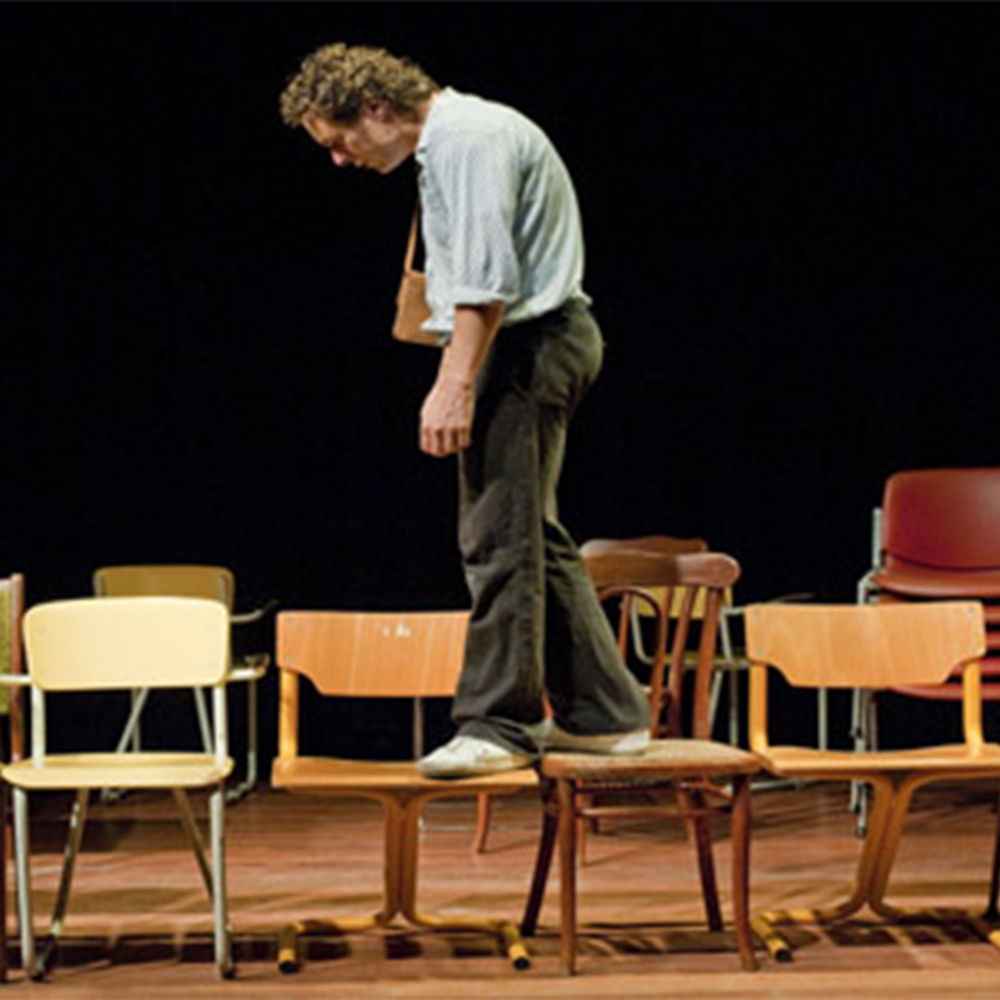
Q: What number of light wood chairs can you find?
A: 2